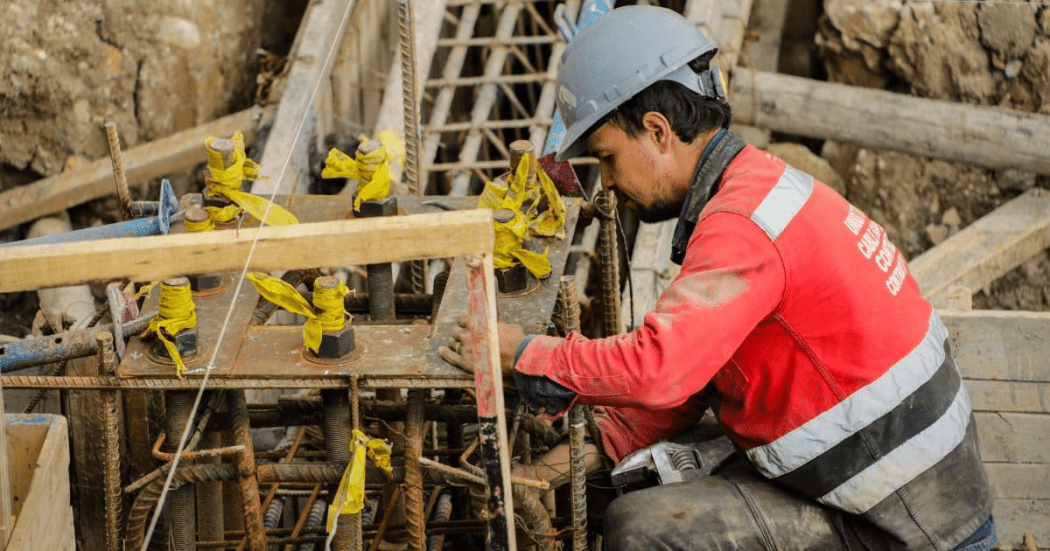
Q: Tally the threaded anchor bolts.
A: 7